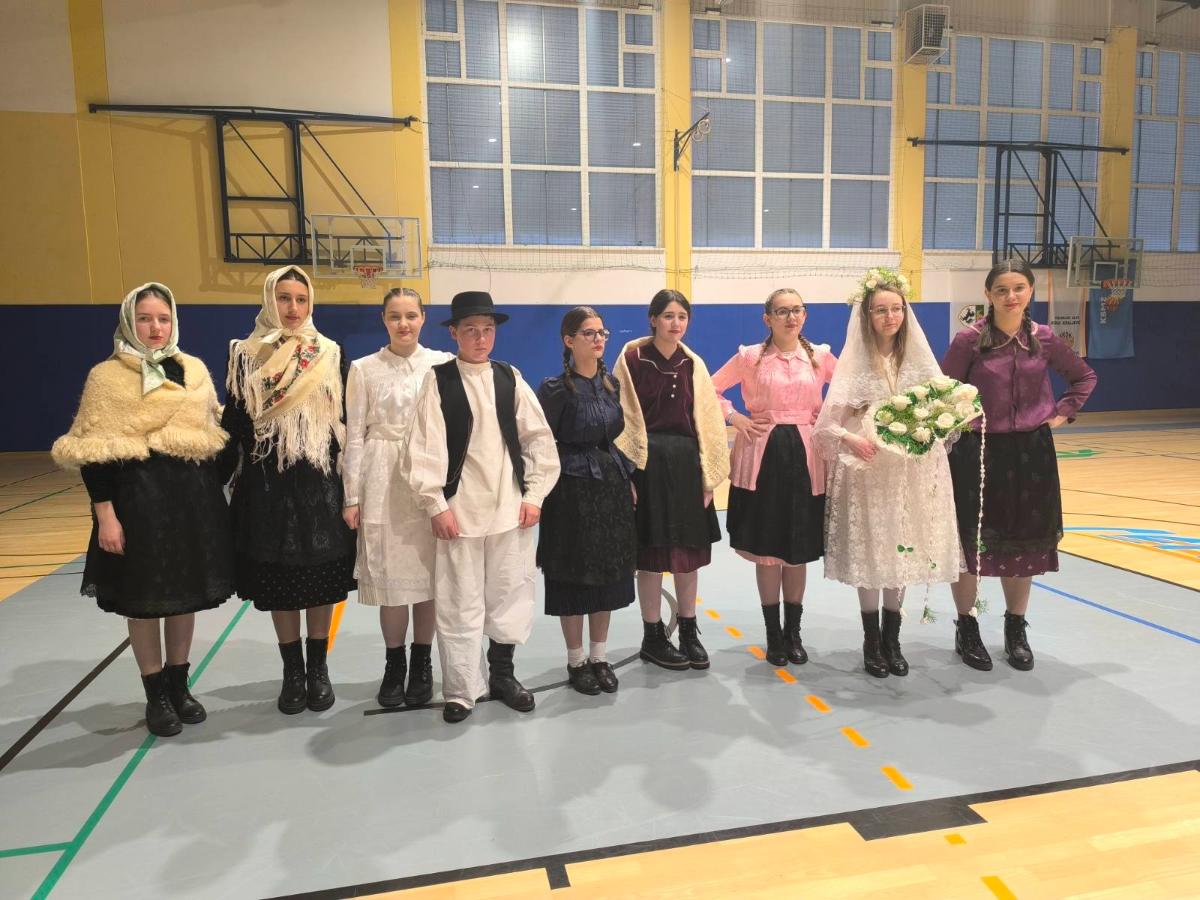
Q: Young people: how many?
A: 9